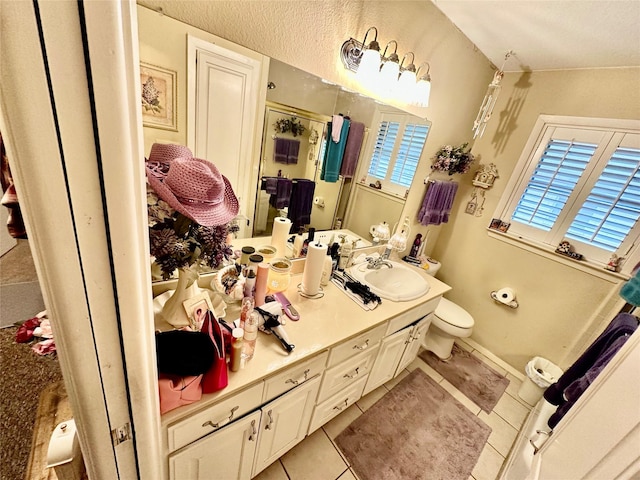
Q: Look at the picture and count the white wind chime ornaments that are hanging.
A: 1